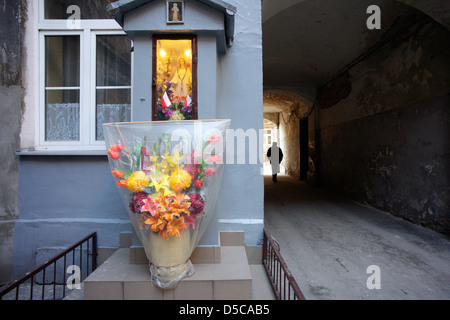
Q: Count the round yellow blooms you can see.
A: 2